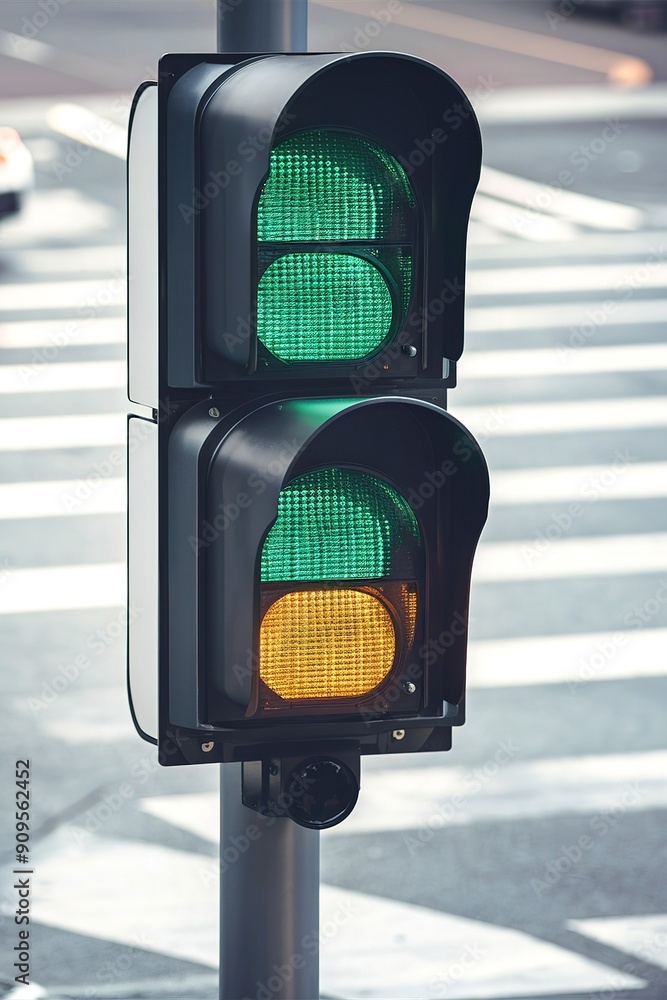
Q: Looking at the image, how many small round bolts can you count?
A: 5